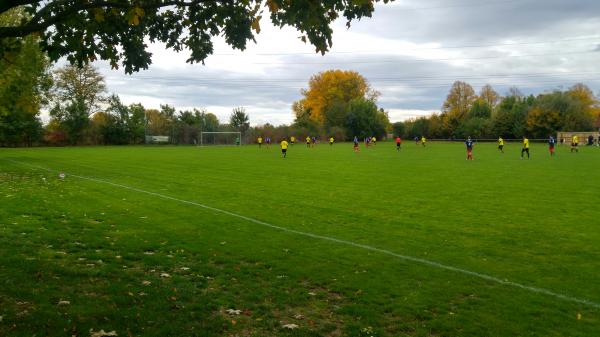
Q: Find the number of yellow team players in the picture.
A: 10